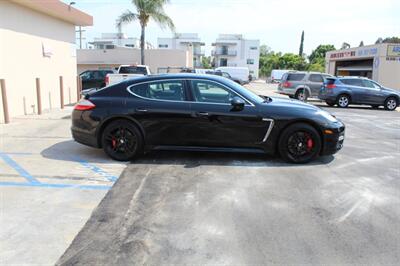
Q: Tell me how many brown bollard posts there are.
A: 4